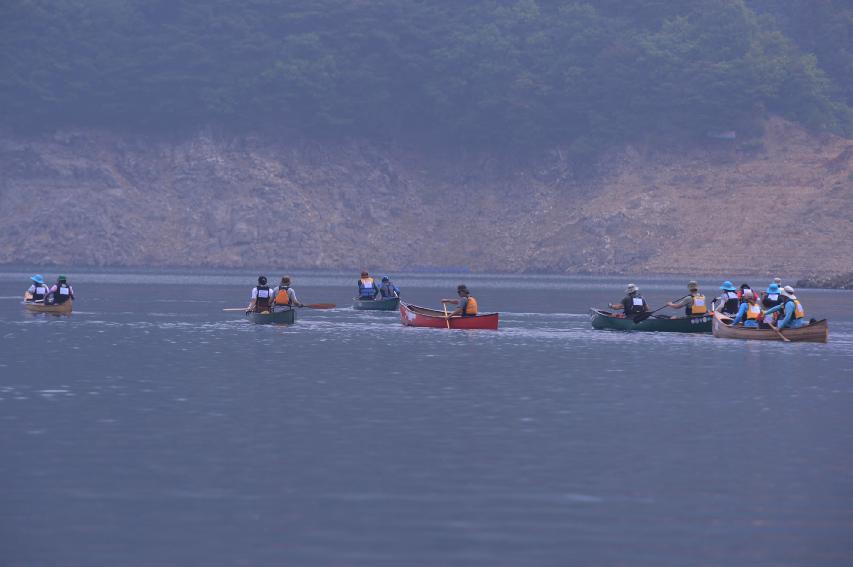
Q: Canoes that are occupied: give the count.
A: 6